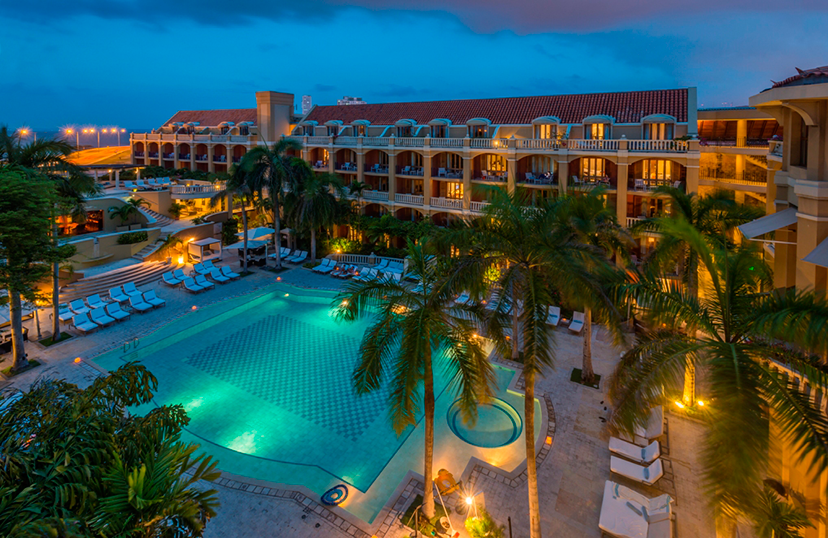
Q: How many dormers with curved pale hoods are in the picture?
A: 13